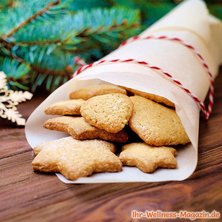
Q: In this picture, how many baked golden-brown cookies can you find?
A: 8